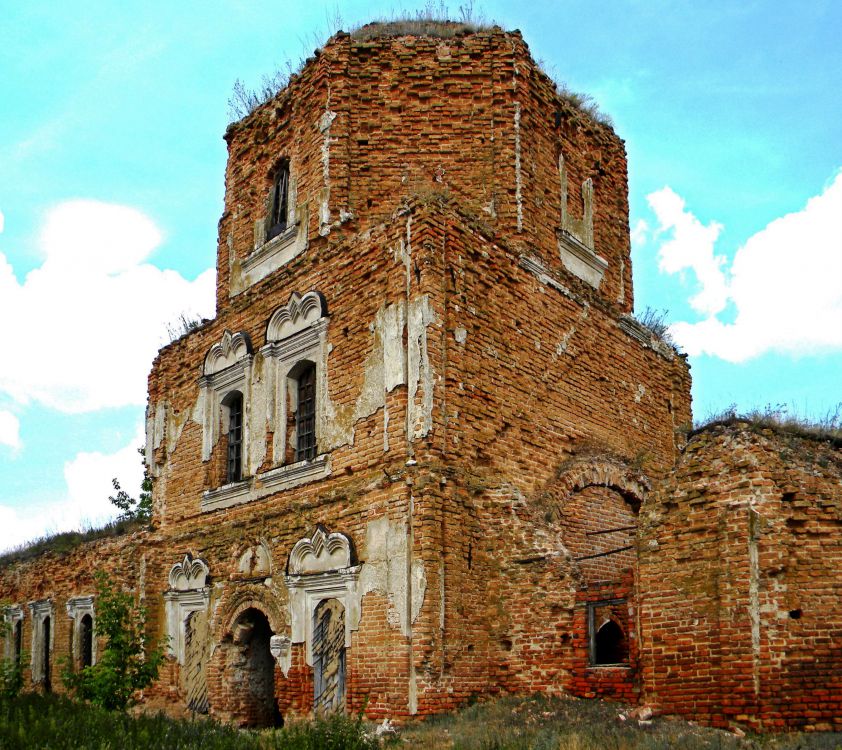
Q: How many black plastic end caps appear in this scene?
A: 0